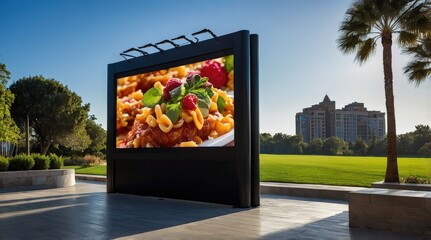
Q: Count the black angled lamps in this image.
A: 5